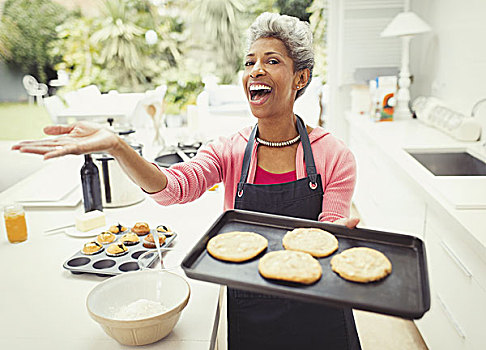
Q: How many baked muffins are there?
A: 8